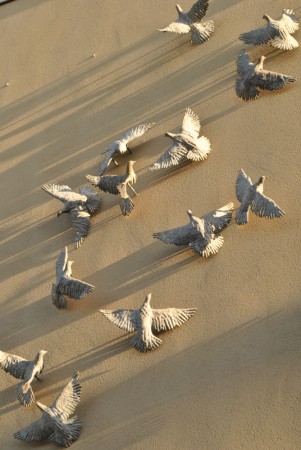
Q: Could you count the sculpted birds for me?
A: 13